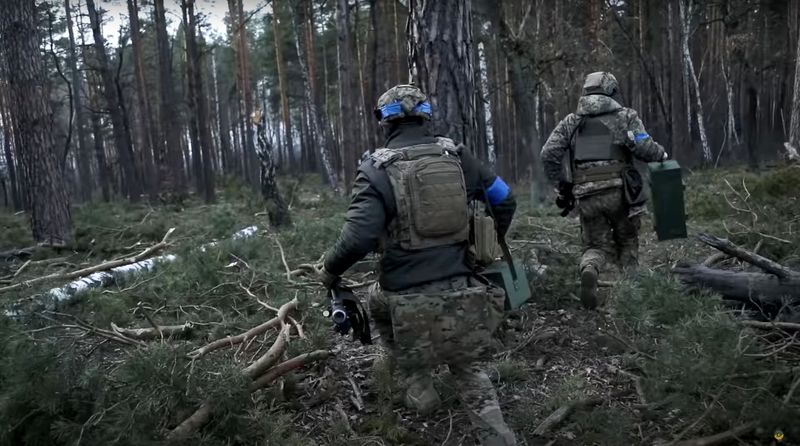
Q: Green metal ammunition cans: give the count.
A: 2